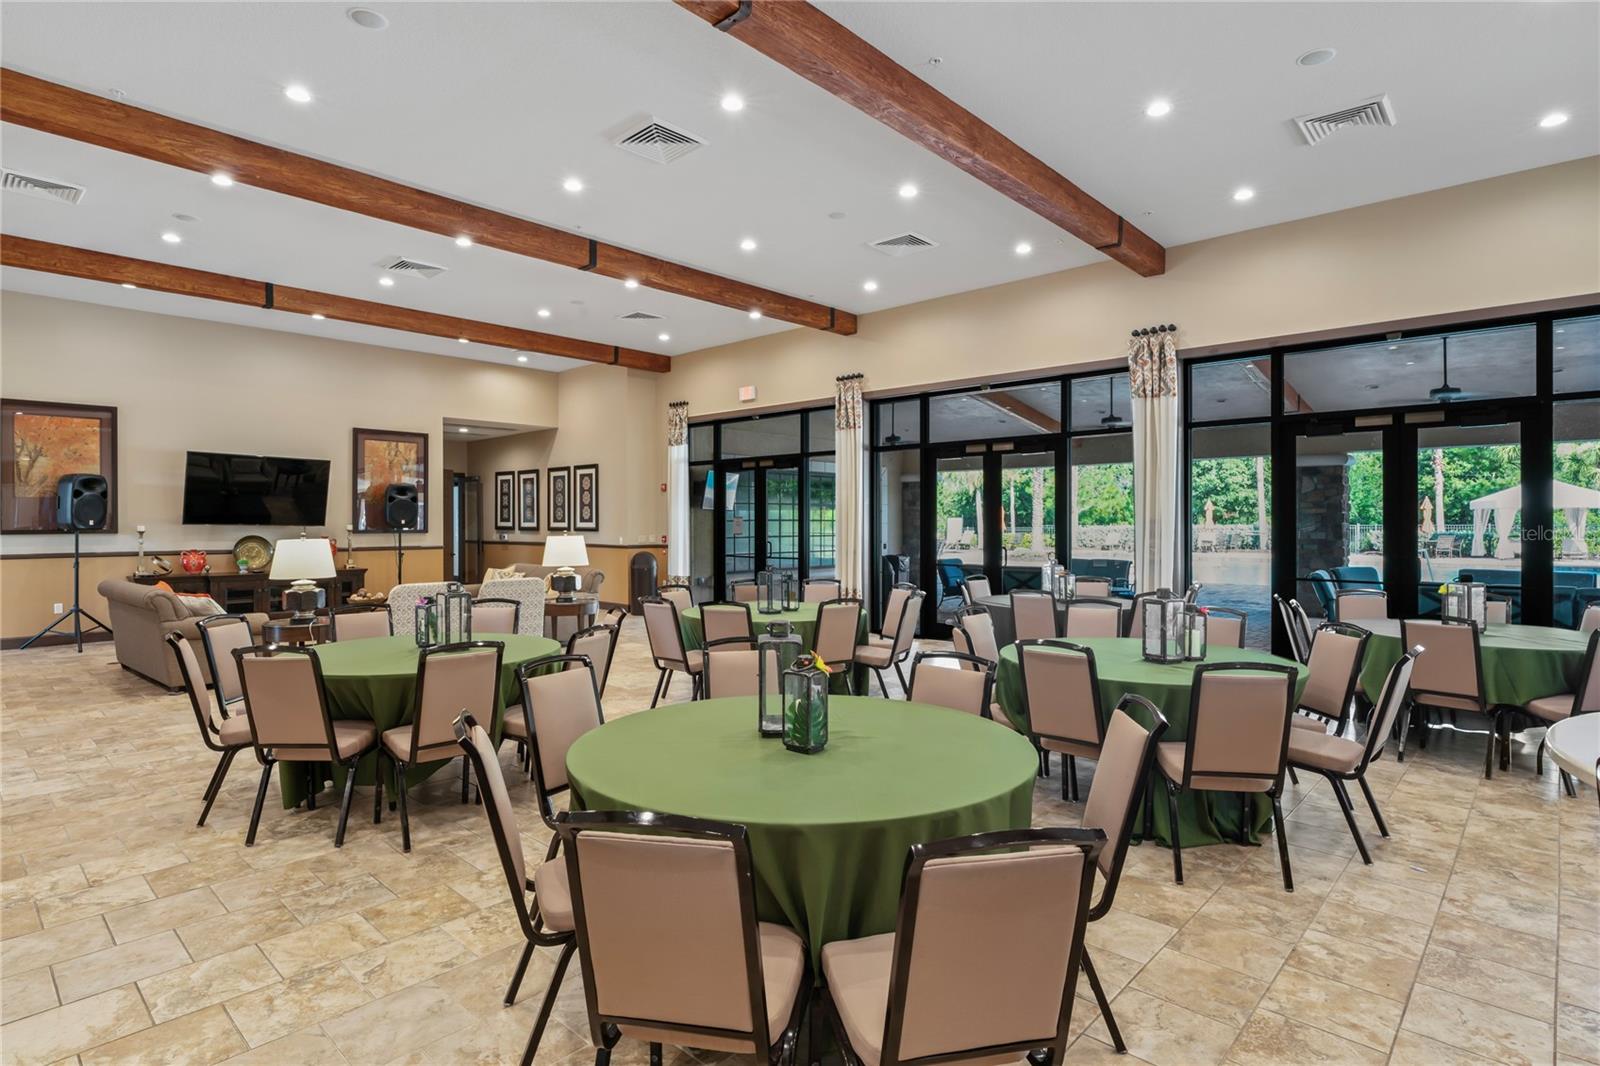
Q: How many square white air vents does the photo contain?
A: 6